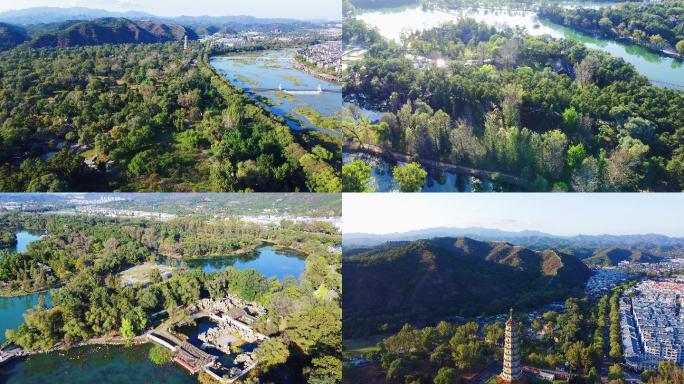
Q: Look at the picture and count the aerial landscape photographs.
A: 4